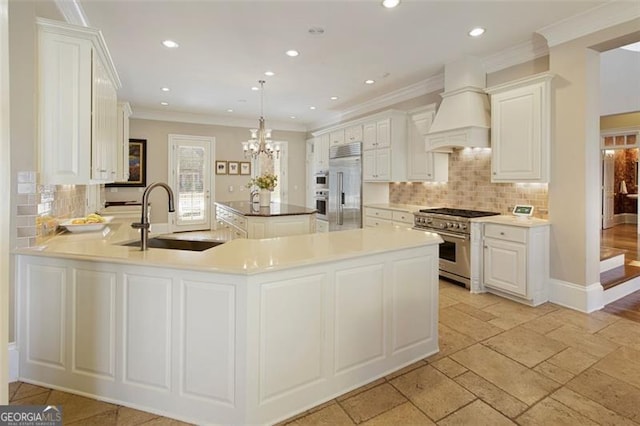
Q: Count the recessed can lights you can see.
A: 13